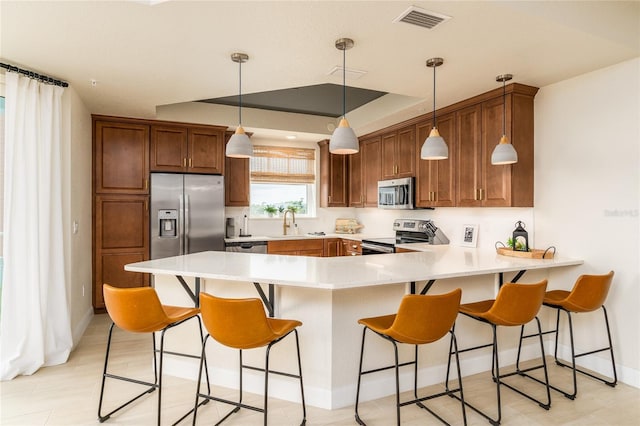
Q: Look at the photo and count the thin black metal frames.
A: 5